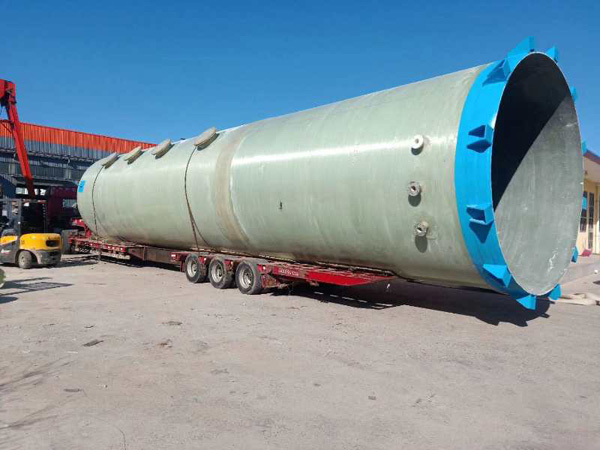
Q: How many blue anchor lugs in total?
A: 12